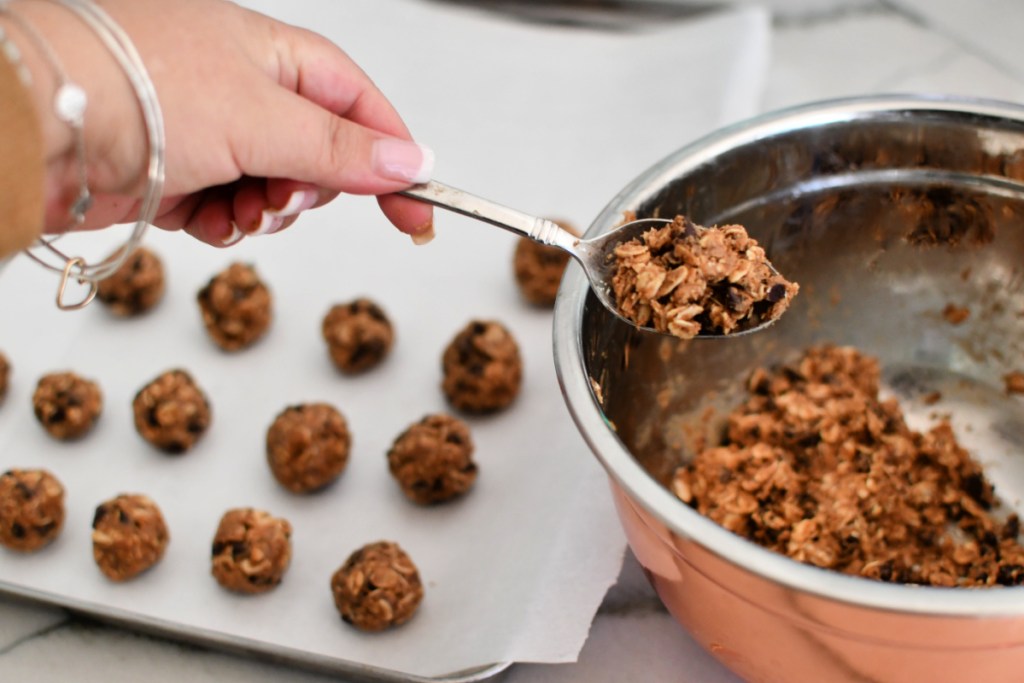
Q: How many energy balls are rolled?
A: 14